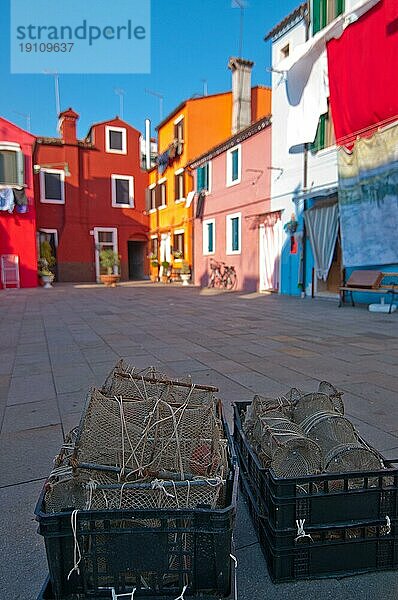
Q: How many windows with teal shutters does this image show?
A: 4